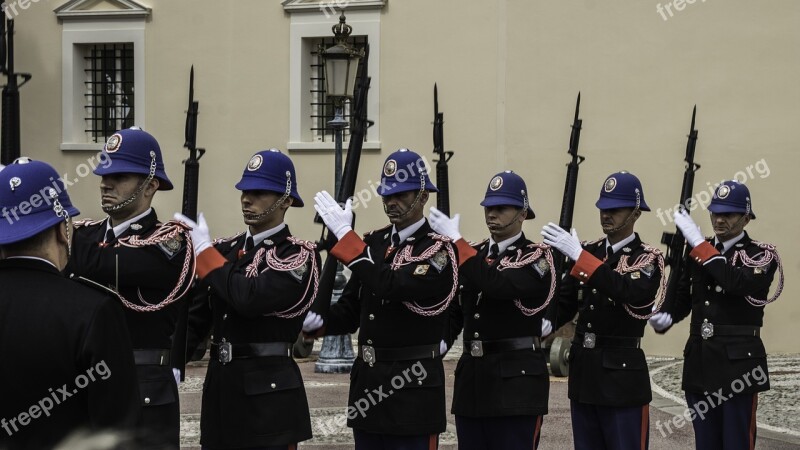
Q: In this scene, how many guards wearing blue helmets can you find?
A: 7